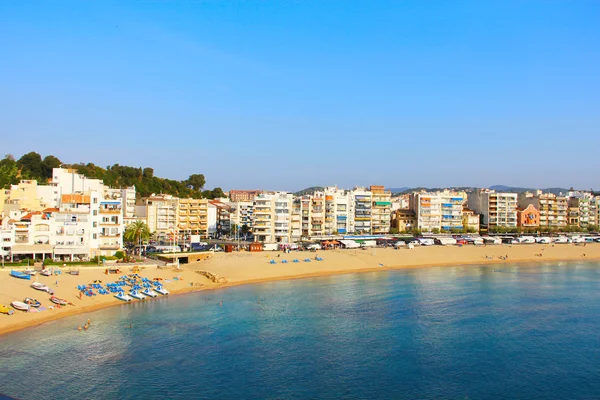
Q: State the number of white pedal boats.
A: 4